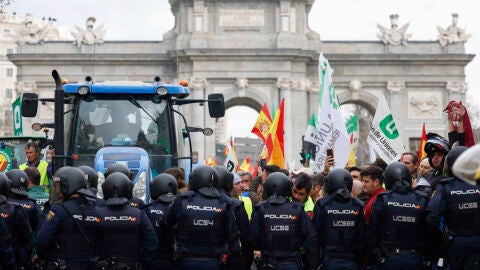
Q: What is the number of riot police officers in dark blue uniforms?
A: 13